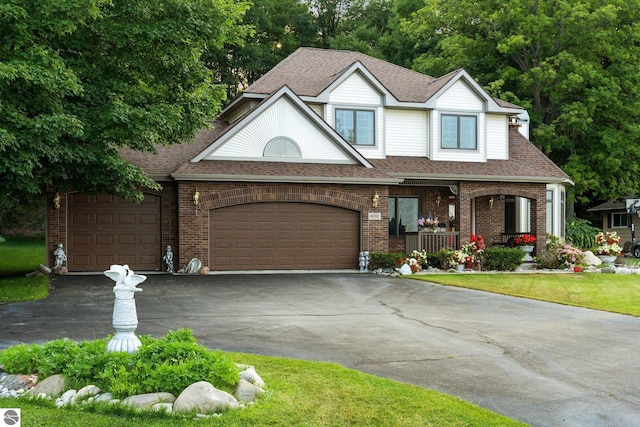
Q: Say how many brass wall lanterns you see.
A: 5